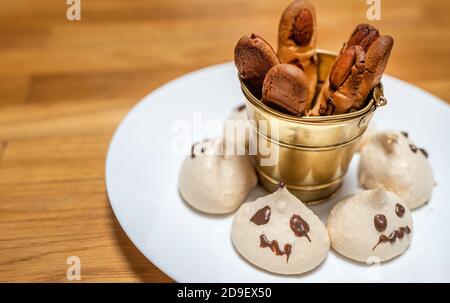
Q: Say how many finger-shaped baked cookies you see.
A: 6